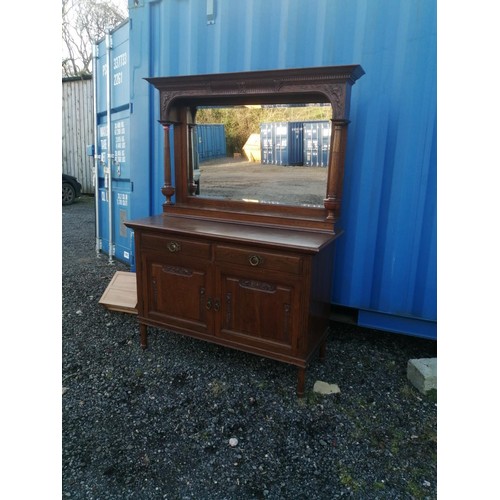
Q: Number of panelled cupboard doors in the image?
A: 2